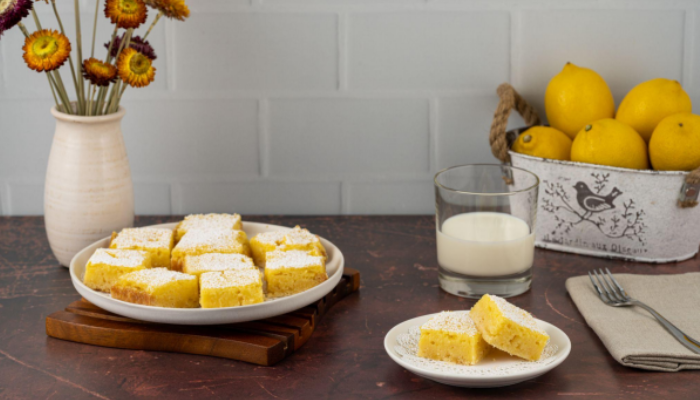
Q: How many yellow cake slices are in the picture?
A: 11